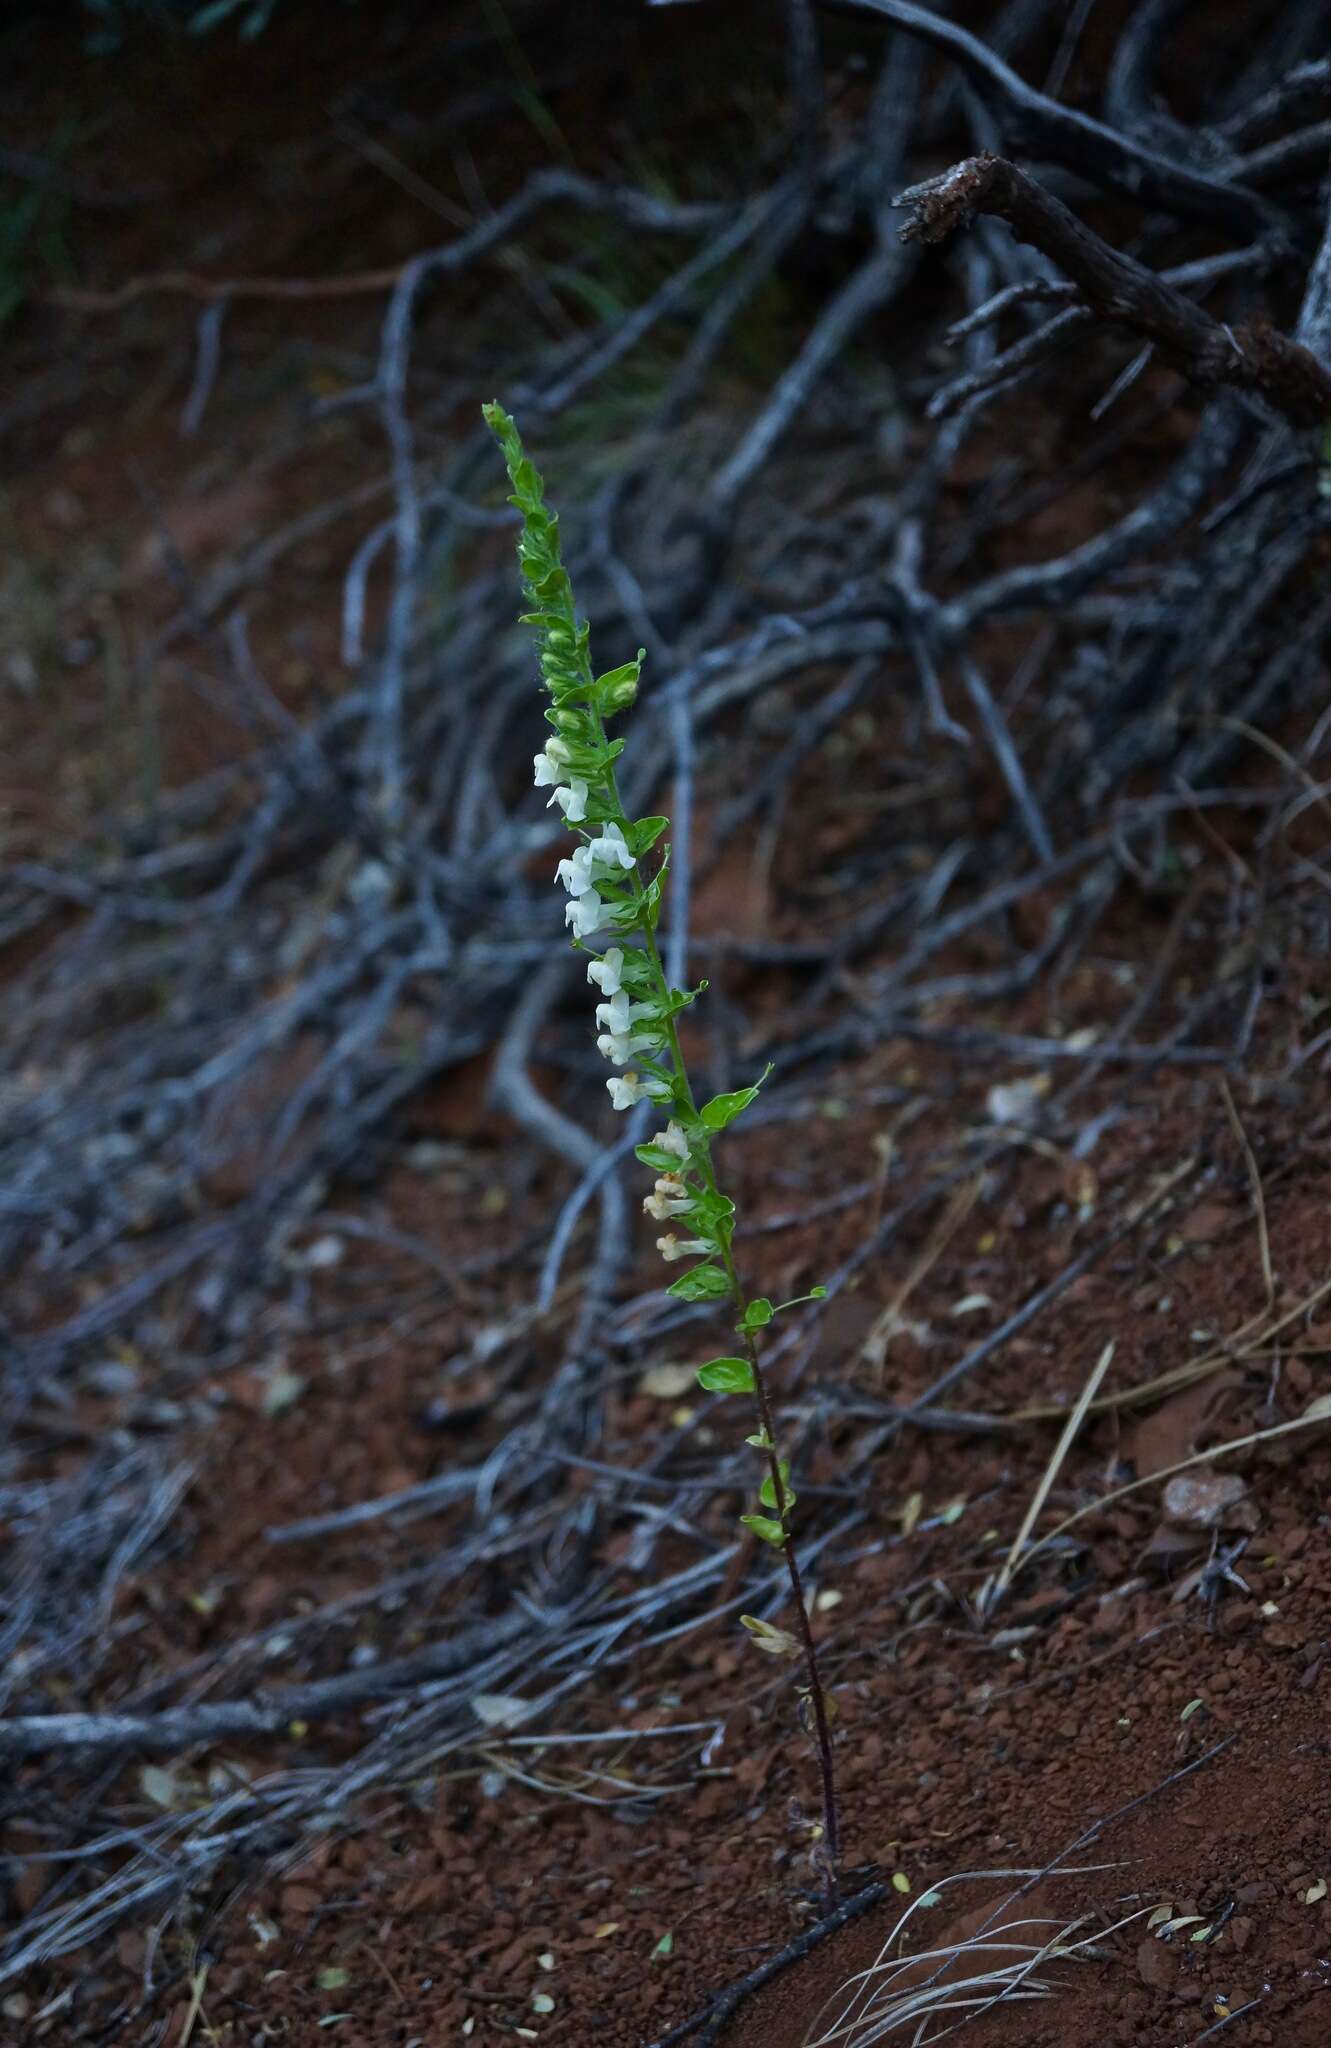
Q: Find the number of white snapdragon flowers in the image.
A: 13